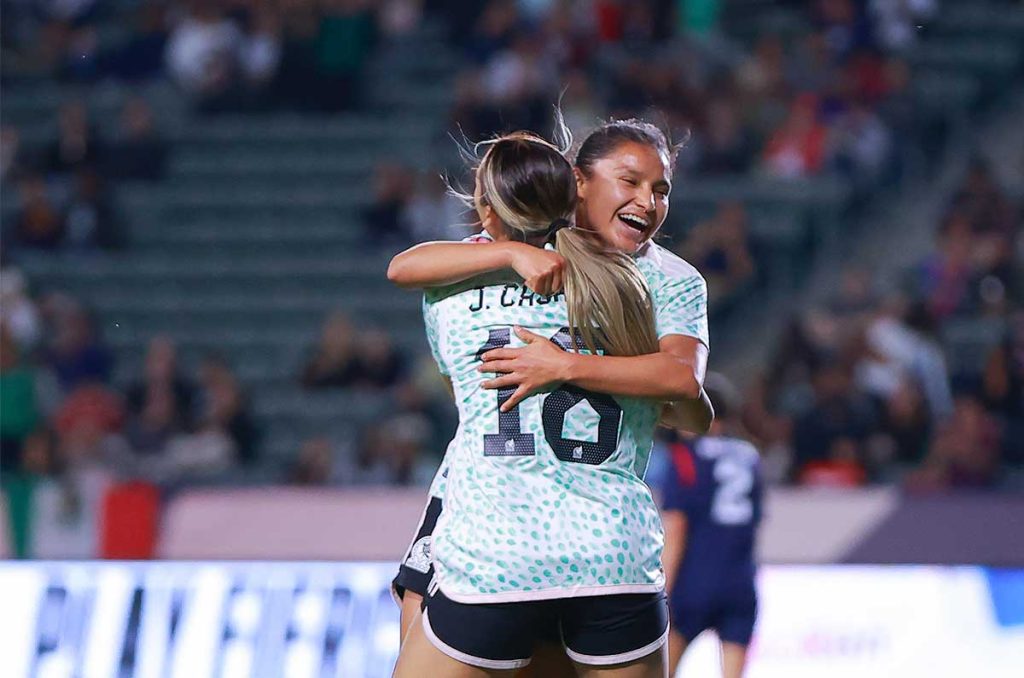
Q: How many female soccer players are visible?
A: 3